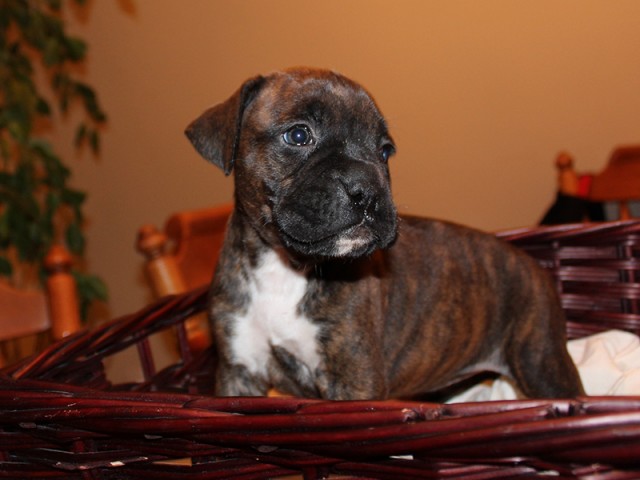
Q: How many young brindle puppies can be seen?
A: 1